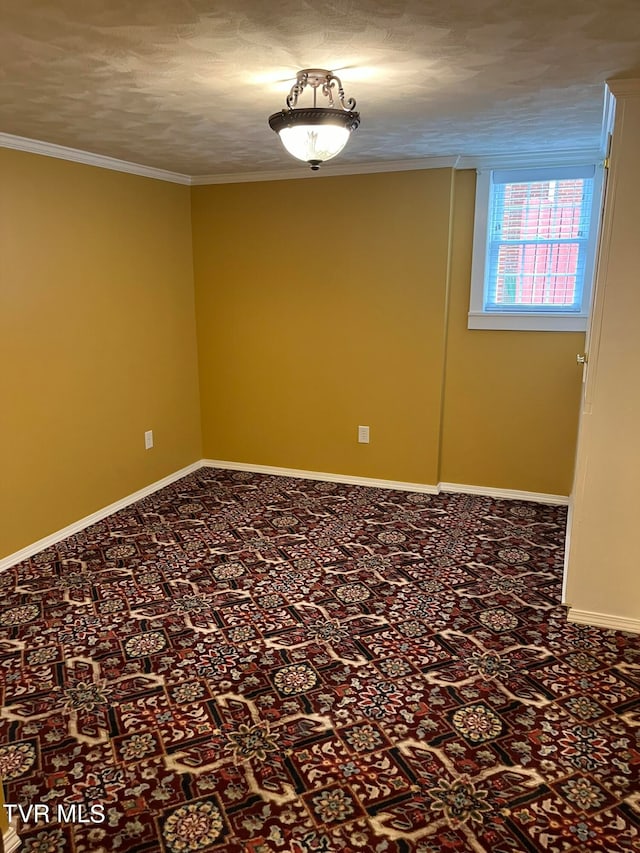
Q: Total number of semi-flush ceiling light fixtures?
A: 1